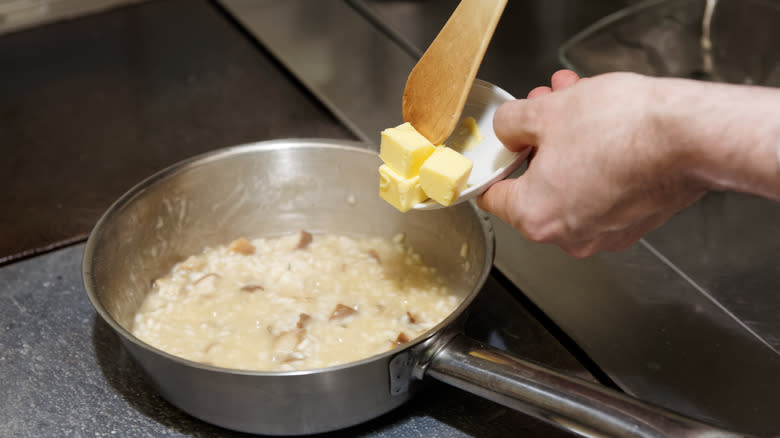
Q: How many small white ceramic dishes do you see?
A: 1